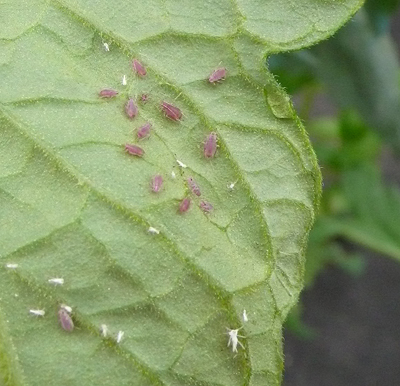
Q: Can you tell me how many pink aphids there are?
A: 14